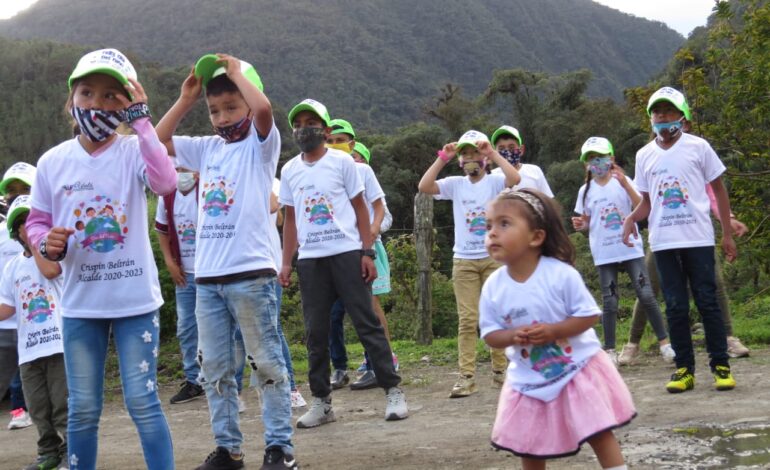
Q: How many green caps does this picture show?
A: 11